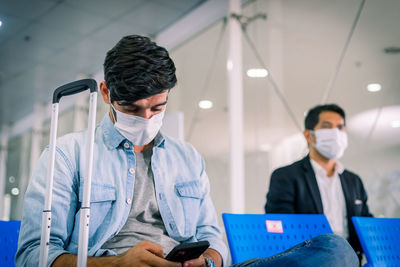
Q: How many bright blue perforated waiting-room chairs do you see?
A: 3